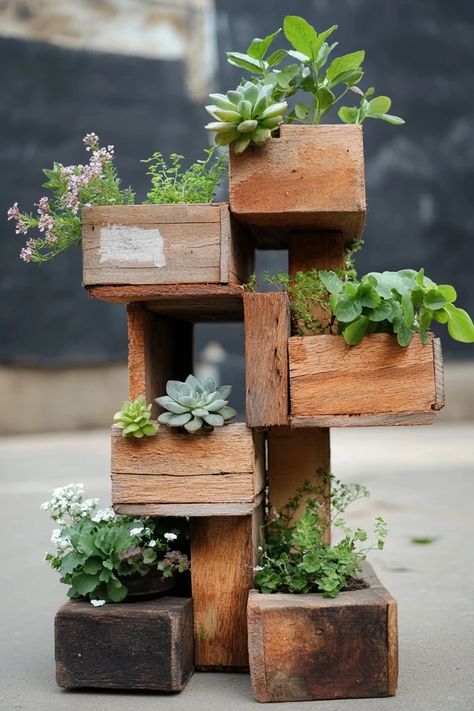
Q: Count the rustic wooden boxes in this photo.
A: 6